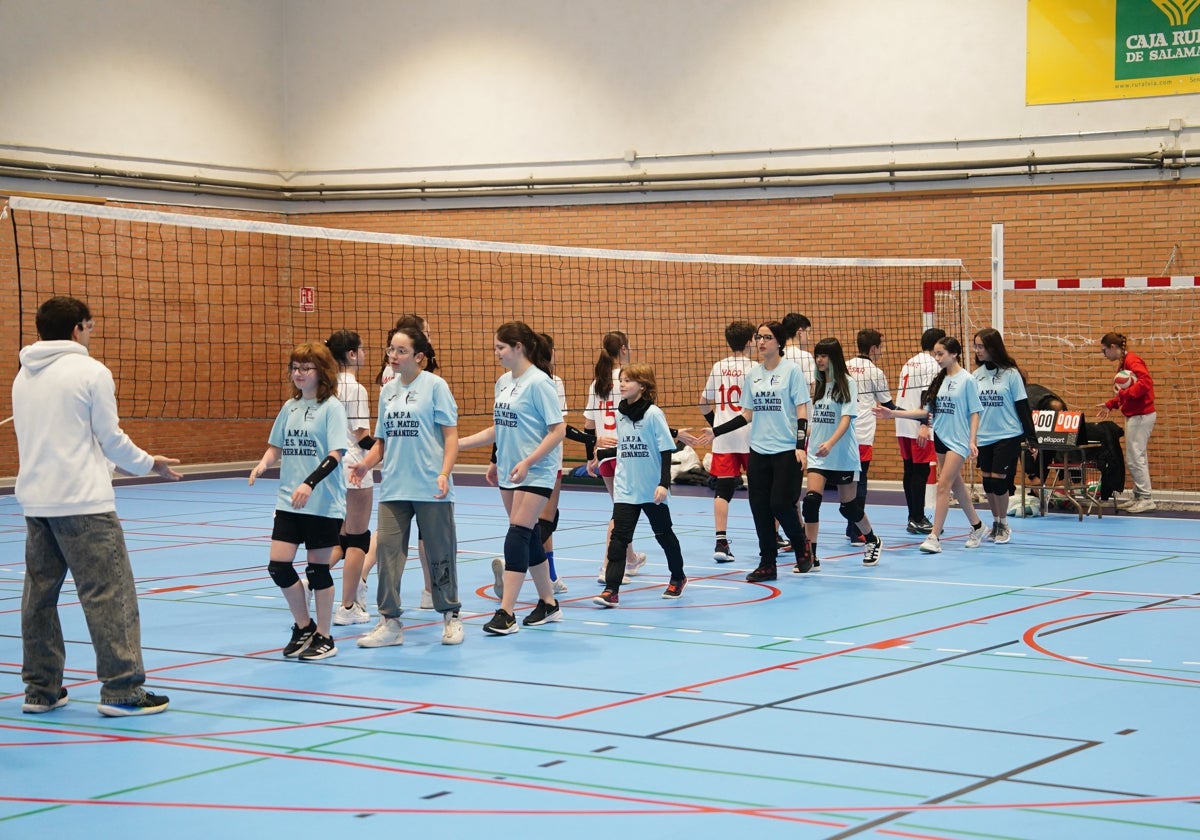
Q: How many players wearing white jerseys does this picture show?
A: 8